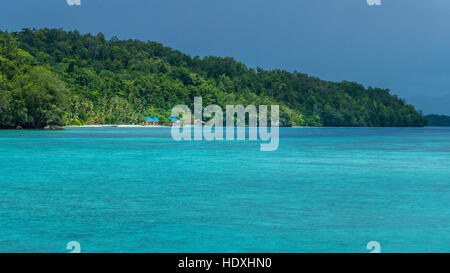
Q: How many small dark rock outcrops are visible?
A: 2